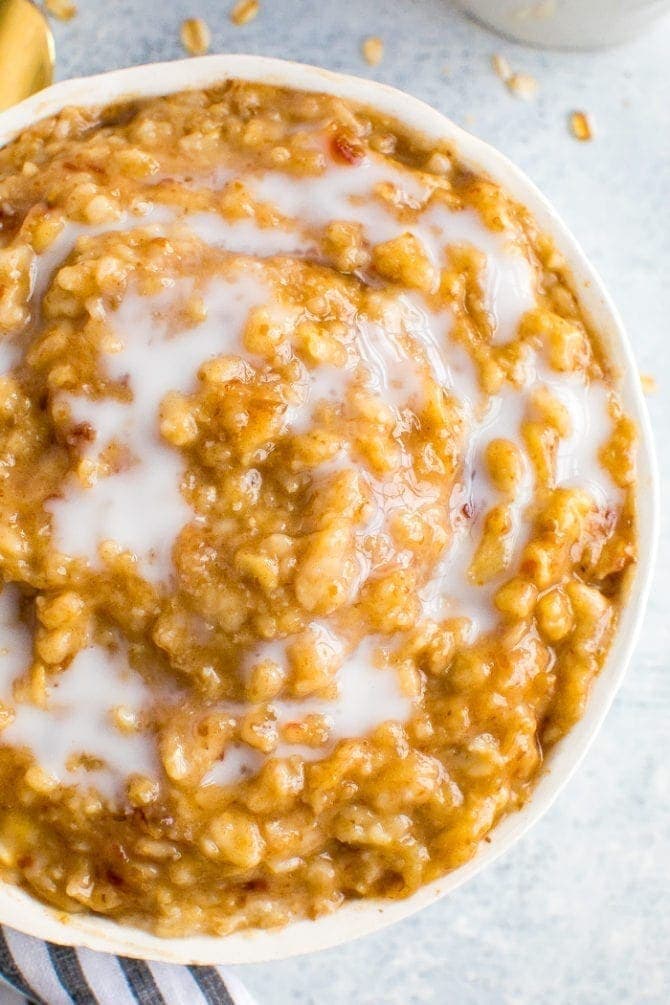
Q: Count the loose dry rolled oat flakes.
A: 8